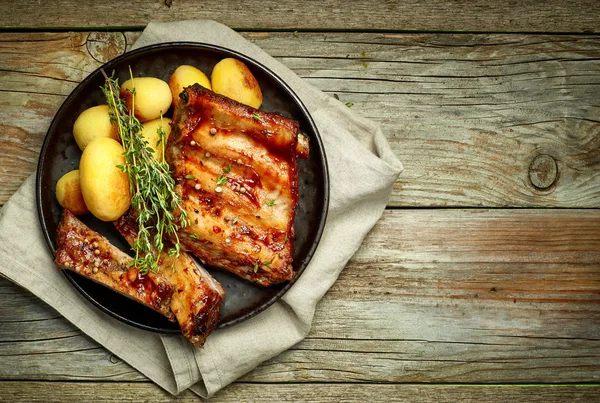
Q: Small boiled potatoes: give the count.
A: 7